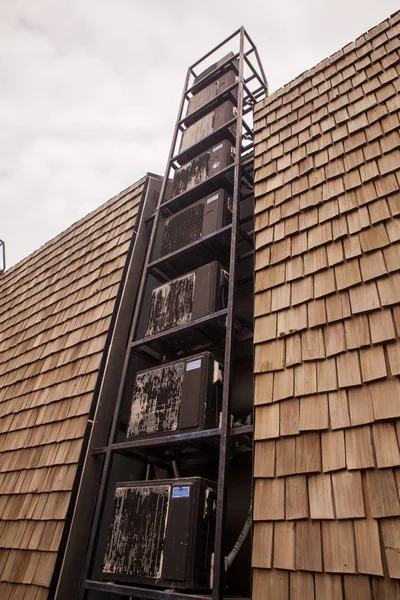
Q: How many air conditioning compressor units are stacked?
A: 8